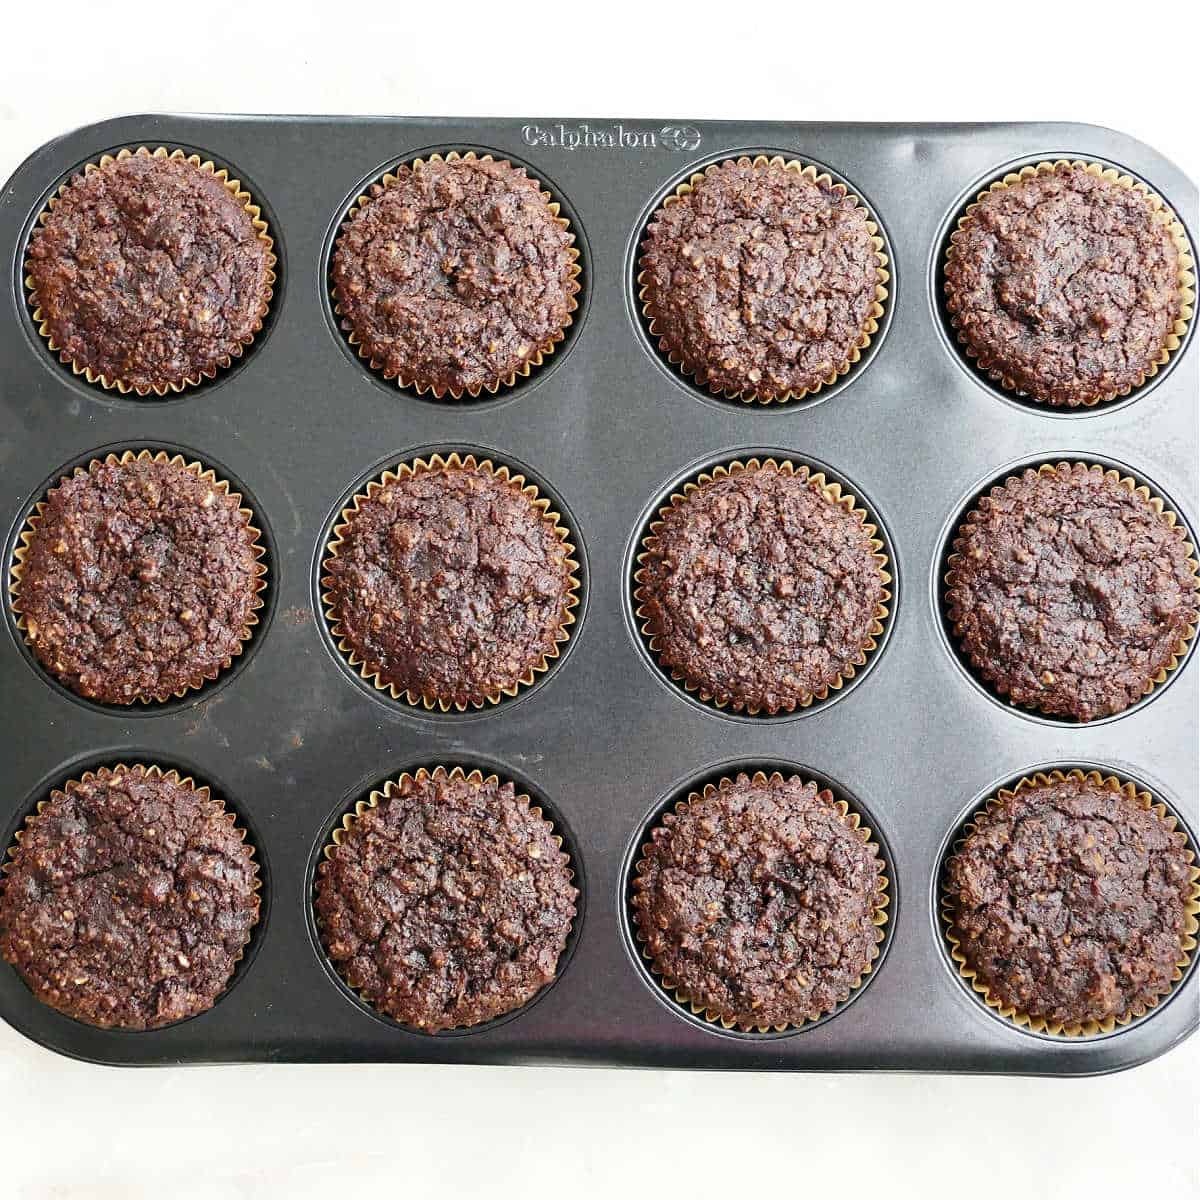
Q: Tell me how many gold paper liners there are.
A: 12